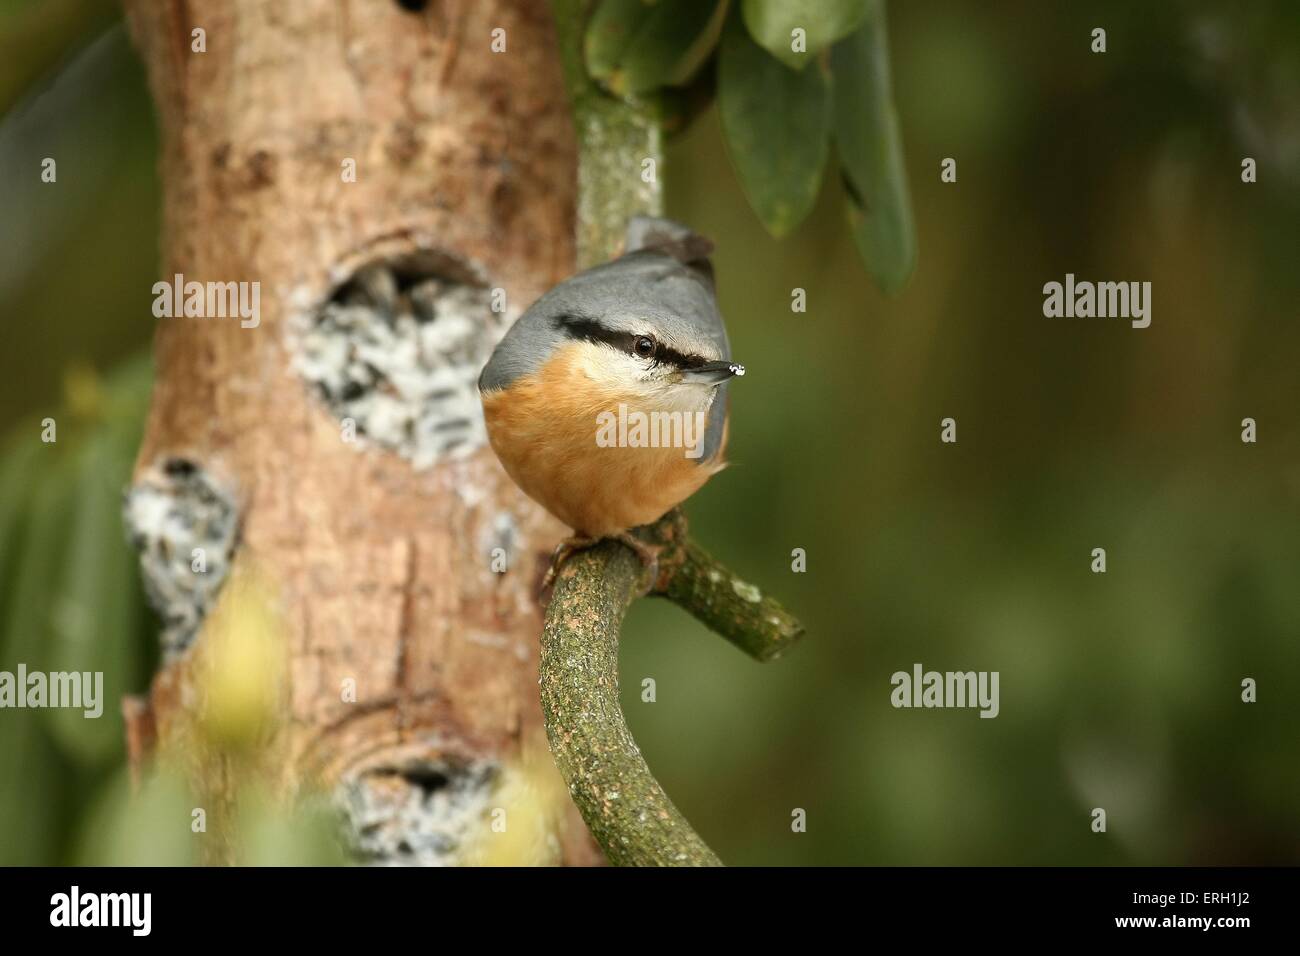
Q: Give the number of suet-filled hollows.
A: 3